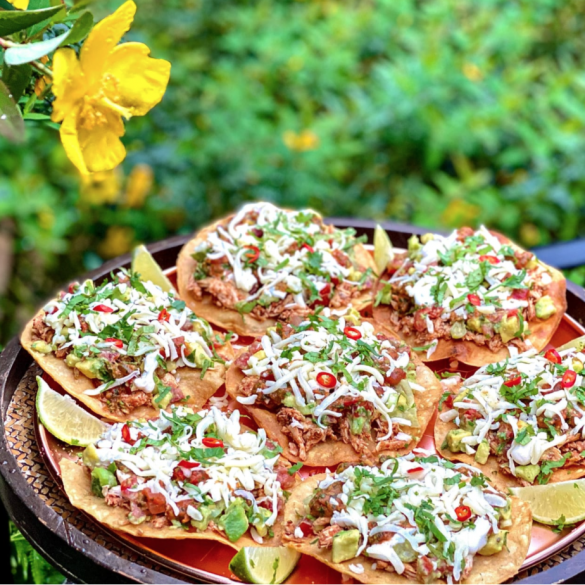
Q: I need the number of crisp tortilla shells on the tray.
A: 7